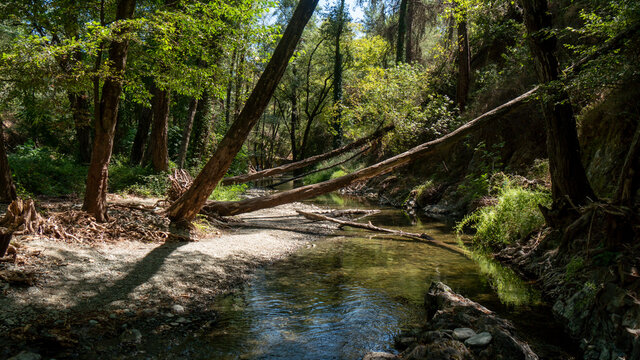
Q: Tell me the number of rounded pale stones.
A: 2